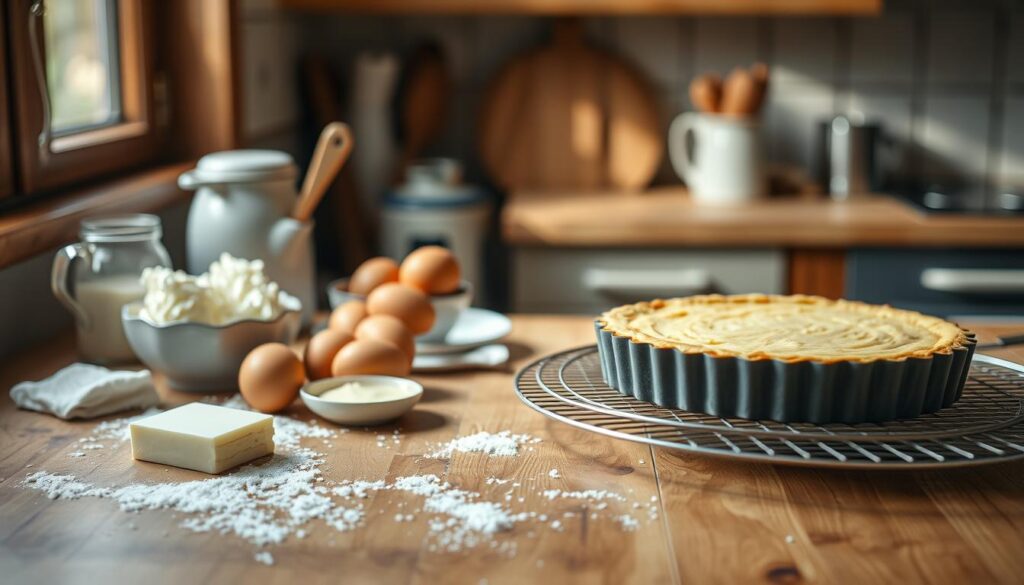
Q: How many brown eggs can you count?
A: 8